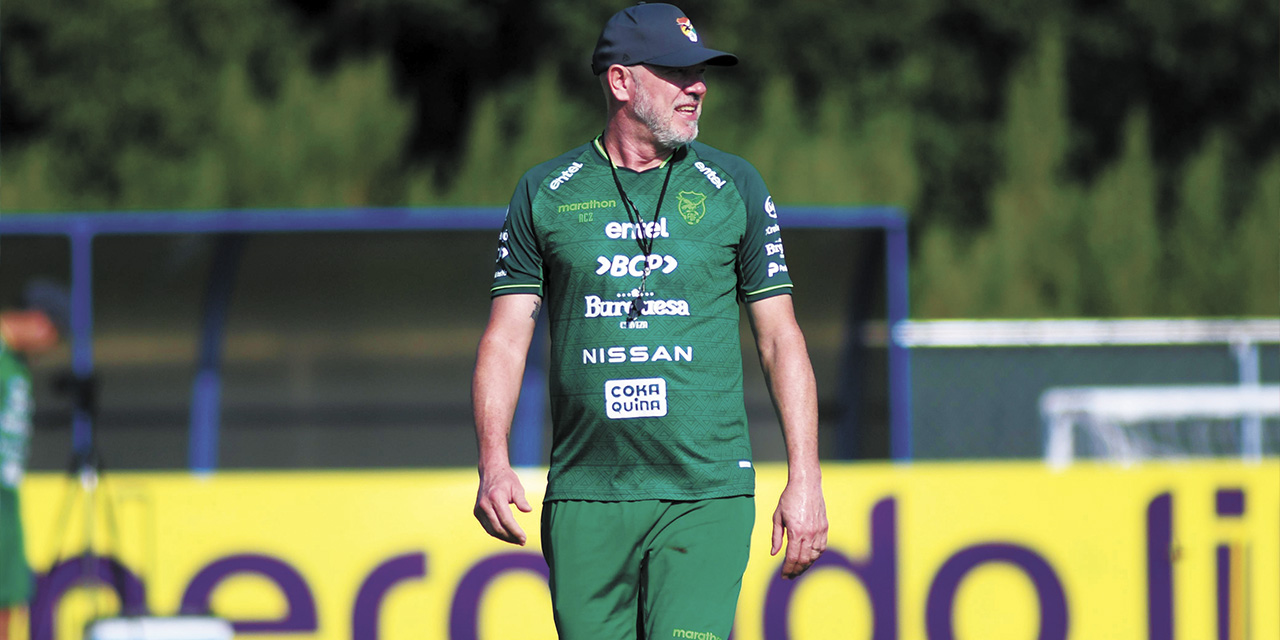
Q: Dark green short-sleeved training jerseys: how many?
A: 1